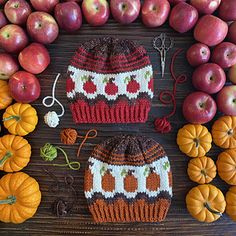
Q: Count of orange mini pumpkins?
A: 10